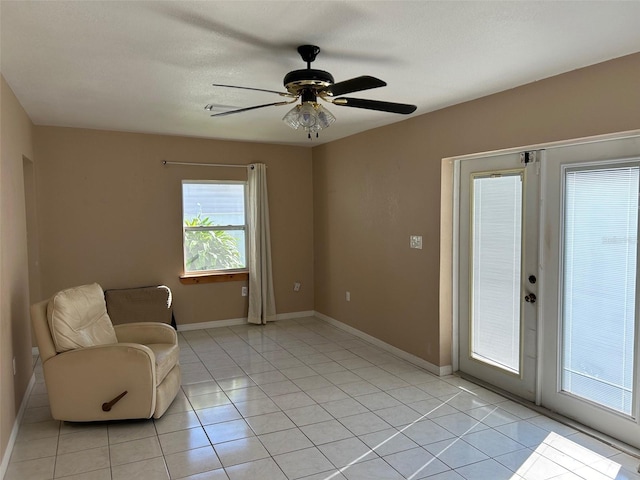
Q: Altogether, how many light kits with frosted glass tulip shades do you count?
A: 1